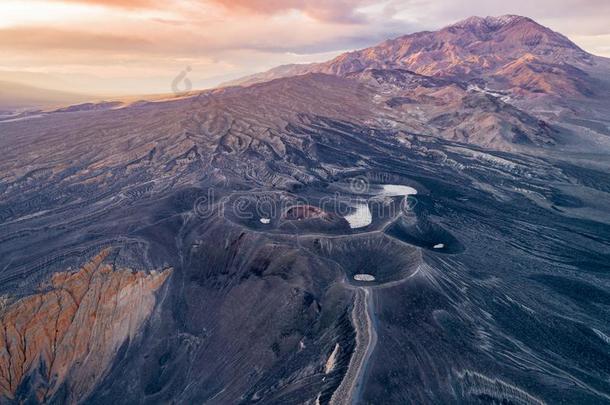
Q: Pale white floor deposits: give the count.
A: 5